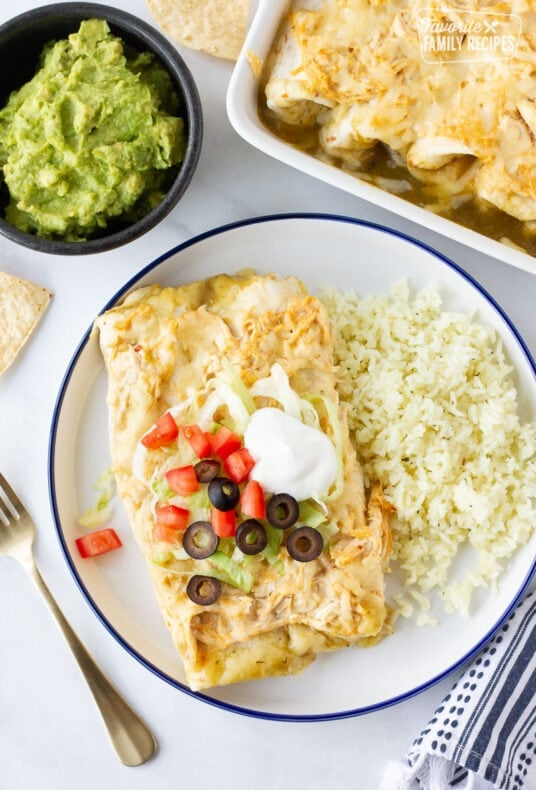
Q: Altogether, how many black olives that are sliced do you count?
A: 7